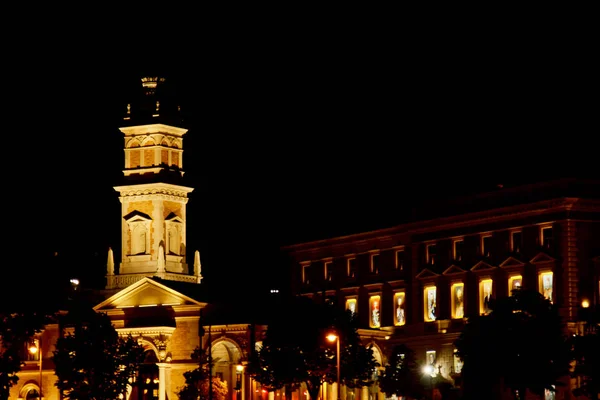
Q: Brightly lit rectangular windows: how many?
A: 8